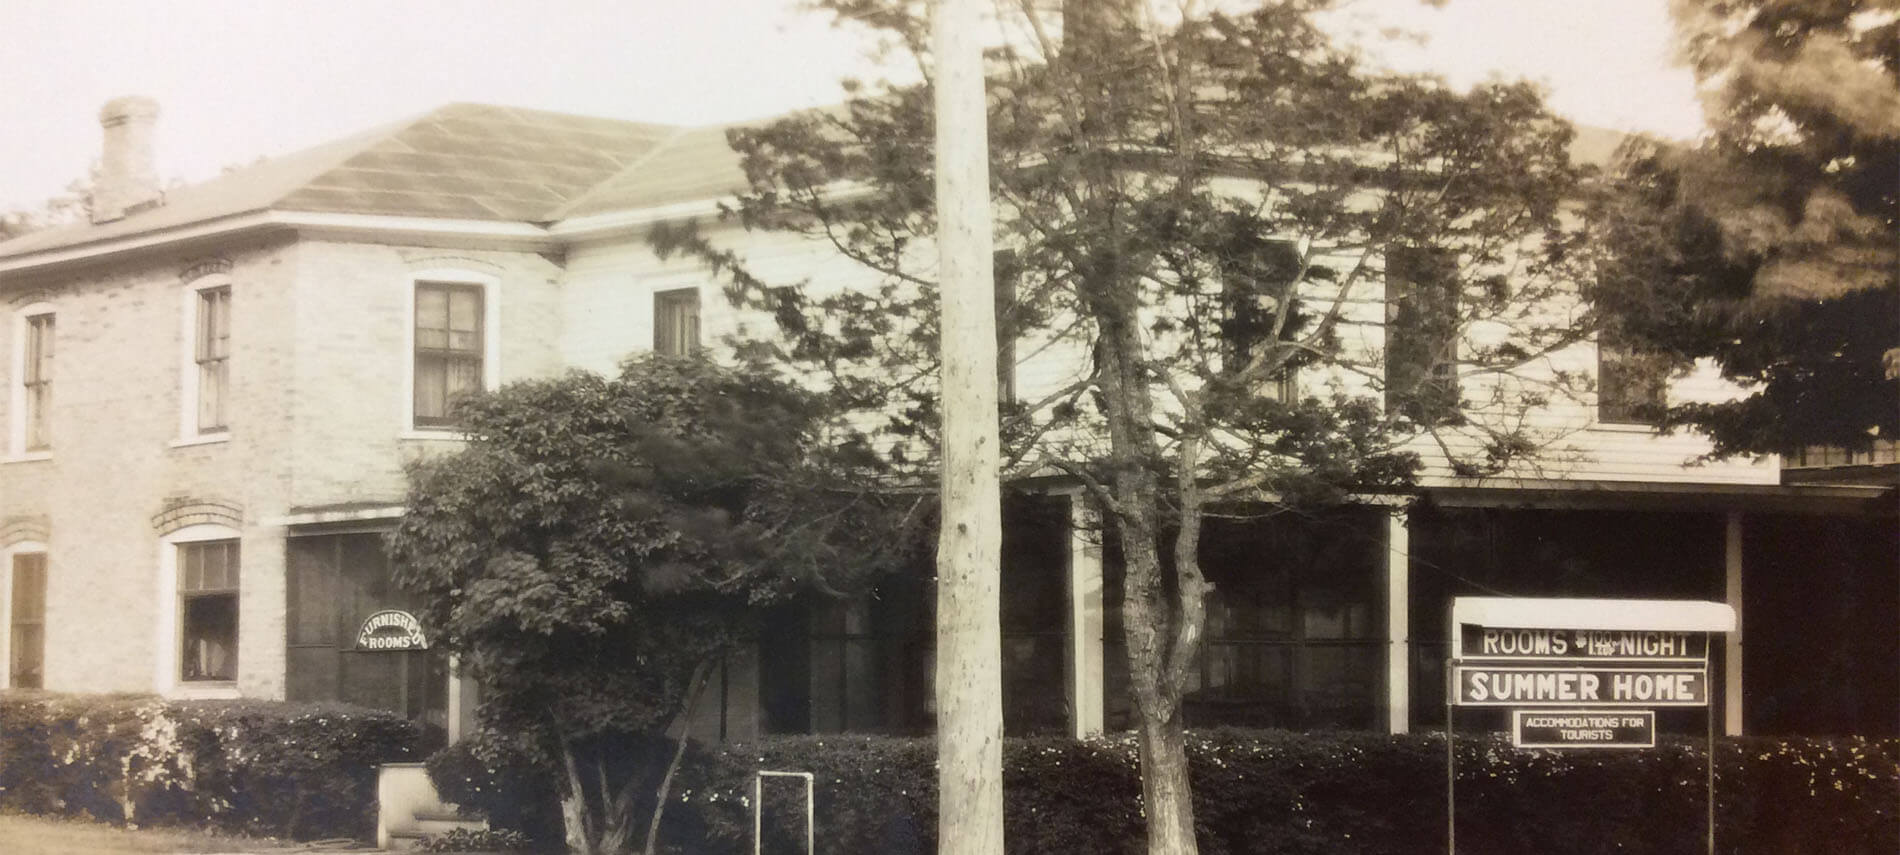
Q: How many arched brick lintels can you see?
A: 5